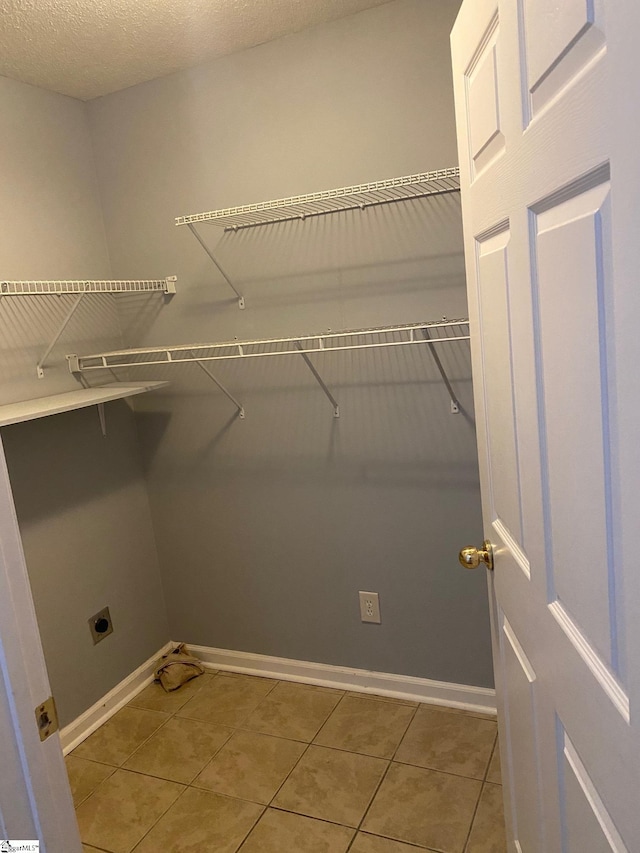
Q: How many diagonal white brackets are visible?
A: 5